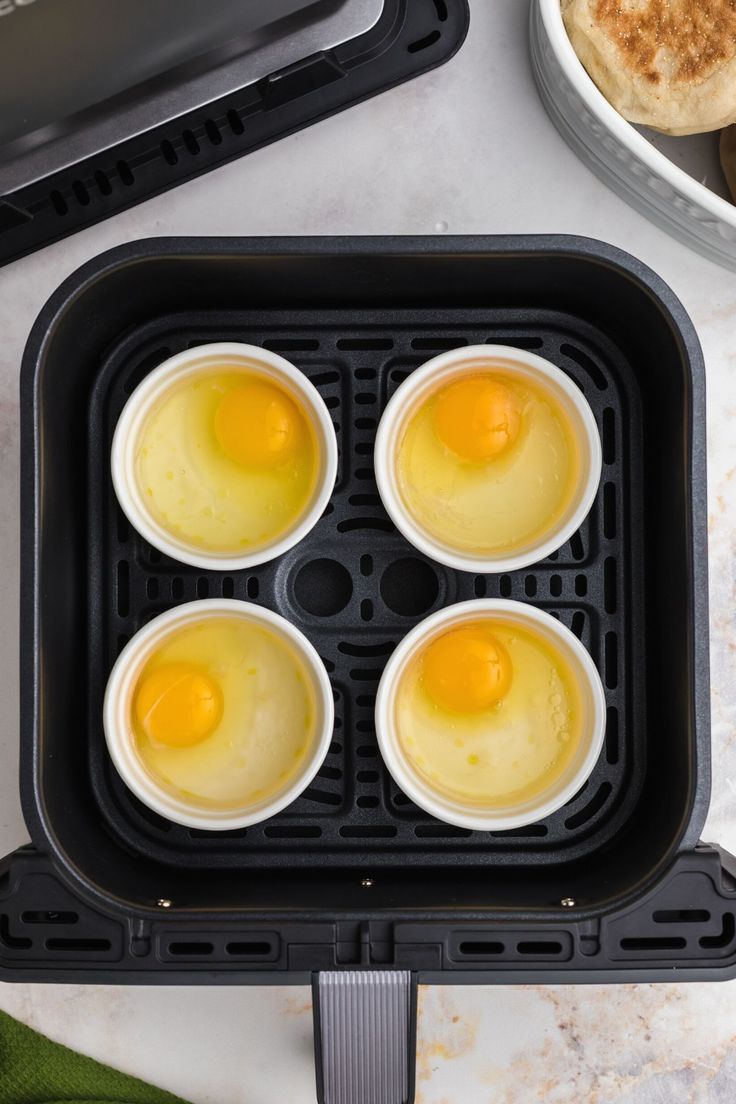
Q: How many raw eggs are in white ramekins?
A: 4